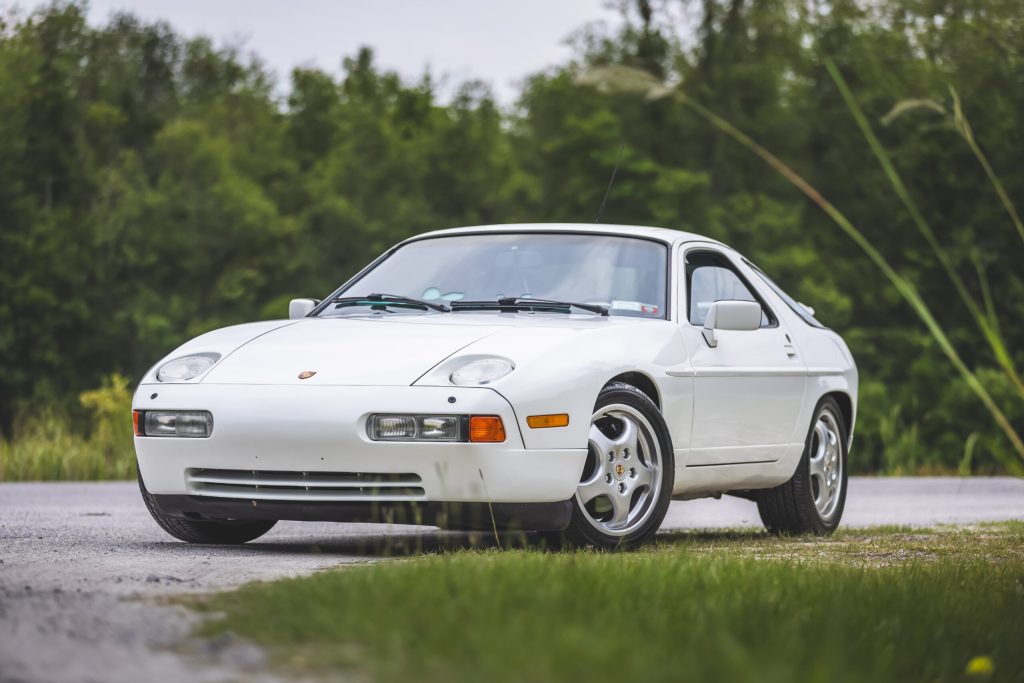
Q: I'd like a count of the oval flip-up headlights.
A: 2